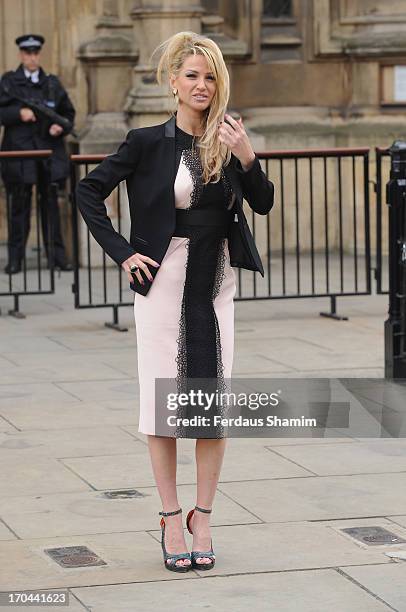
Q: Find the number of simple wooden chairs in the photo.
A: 0